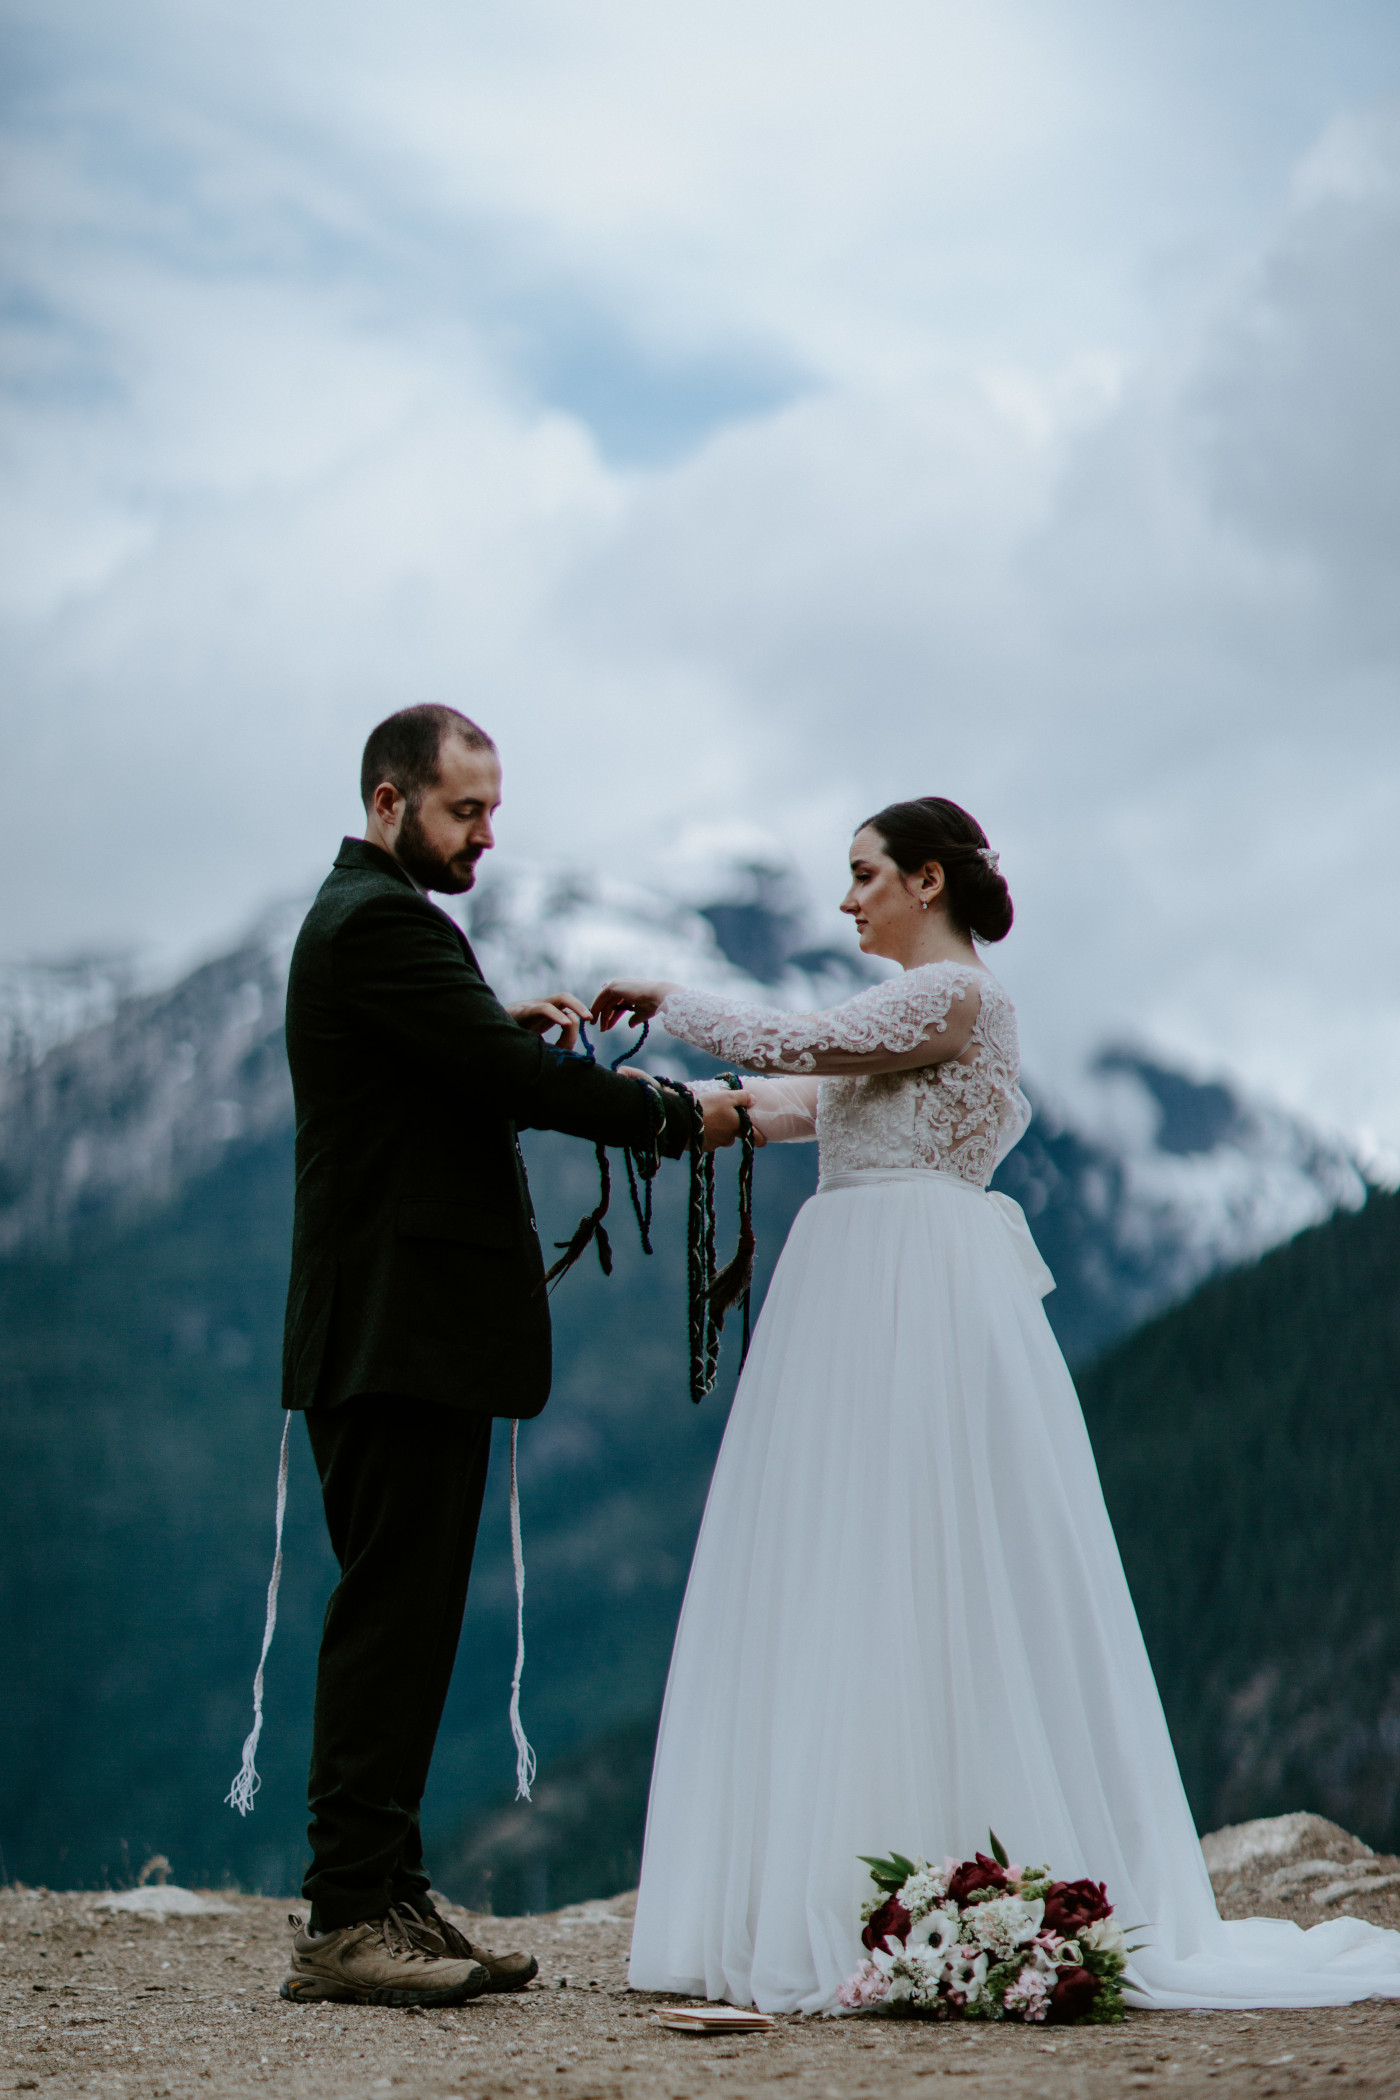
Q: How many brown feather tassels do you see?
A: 2